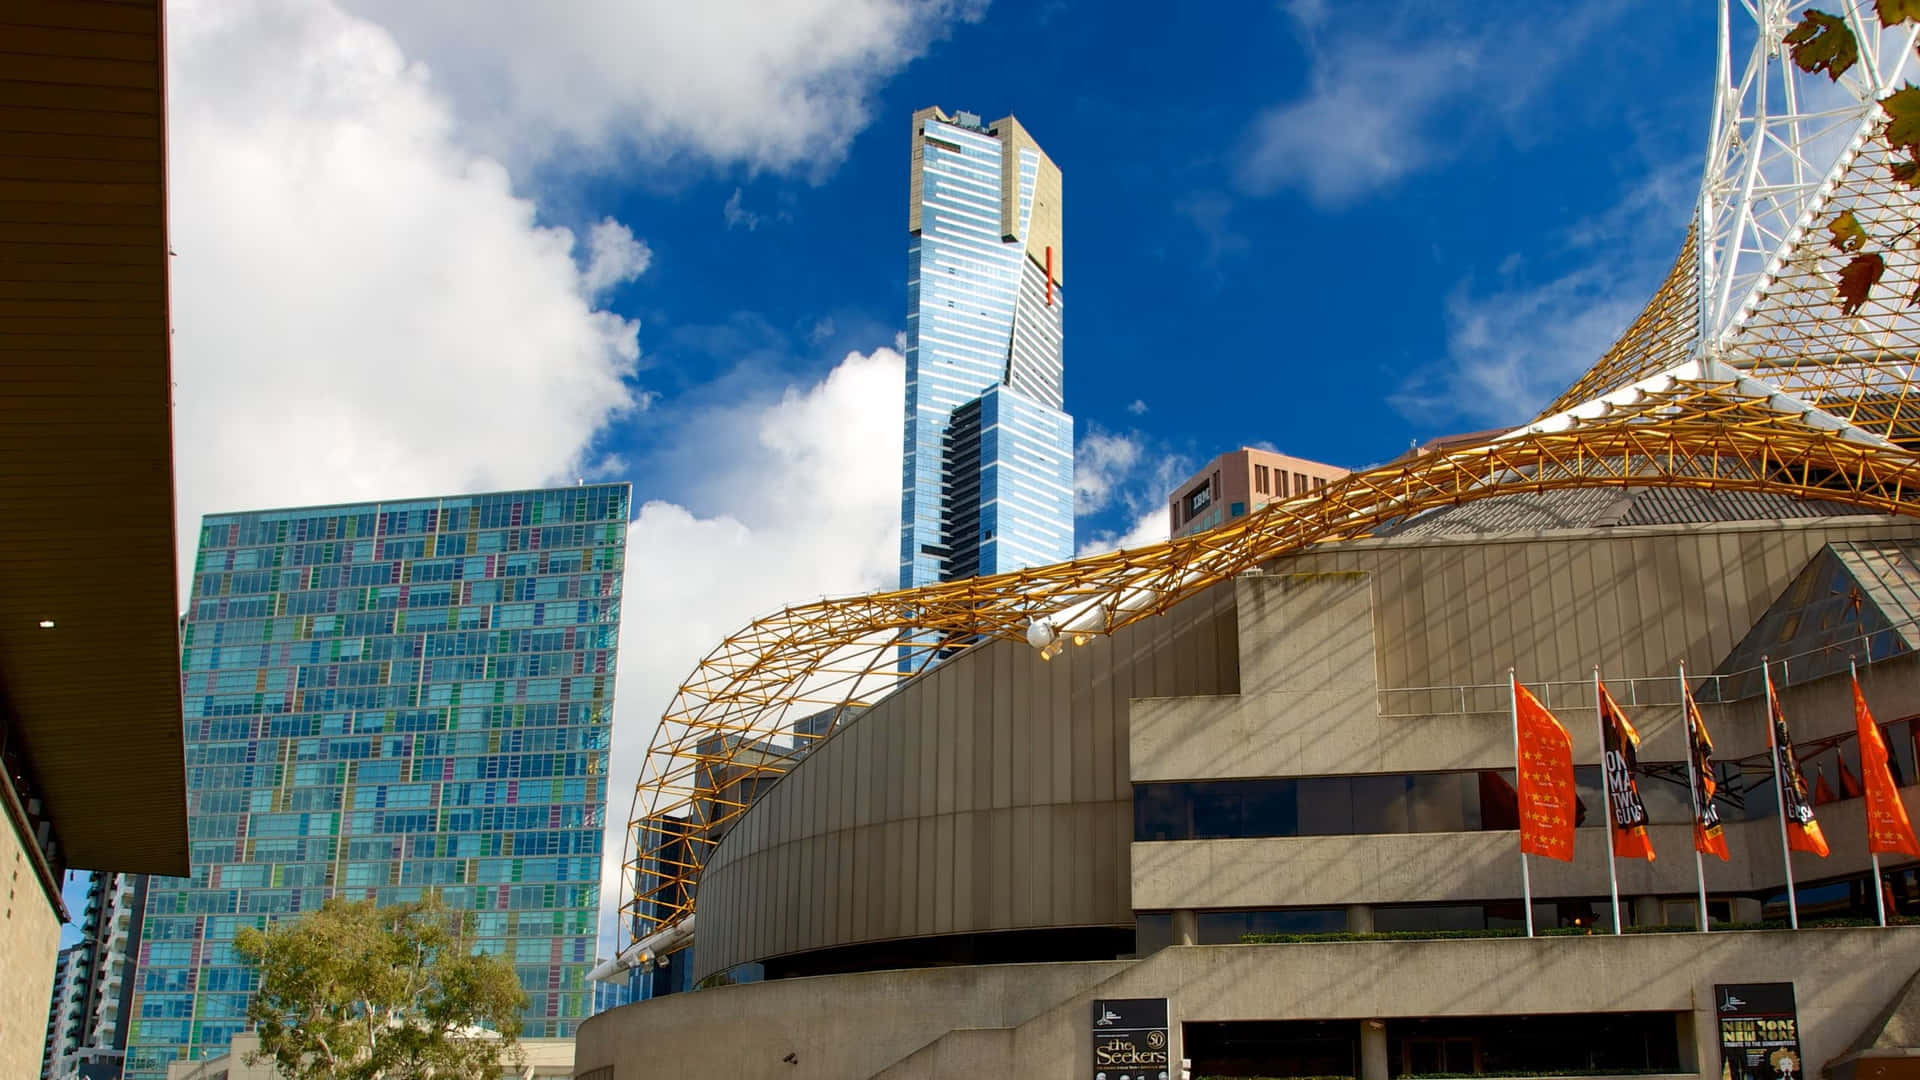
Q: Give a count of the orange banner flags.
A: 5